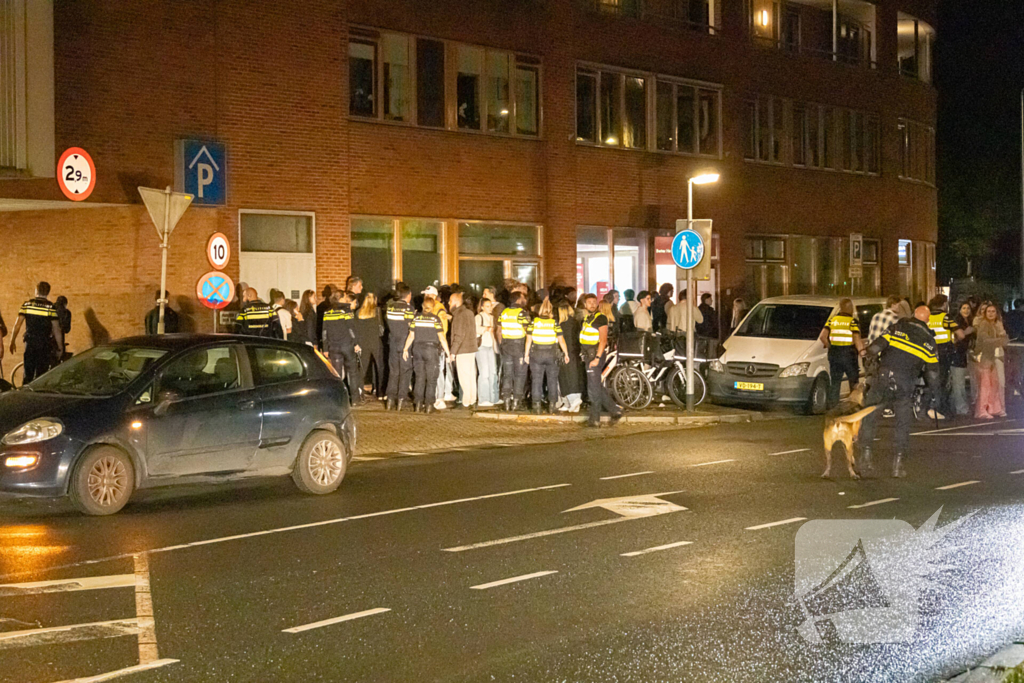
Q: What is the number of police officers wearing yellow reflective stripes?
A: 11